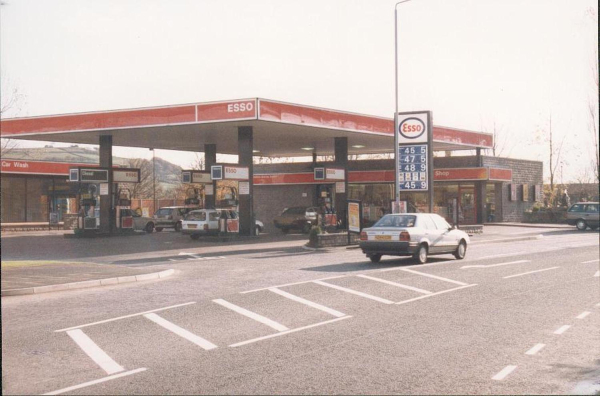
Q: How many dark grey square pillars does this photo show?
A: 4